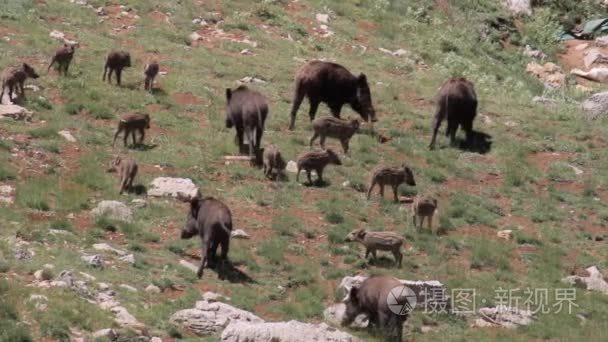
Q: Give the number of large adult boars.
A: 5